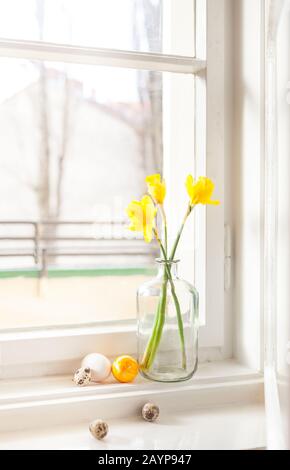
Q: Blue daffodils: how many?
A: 0